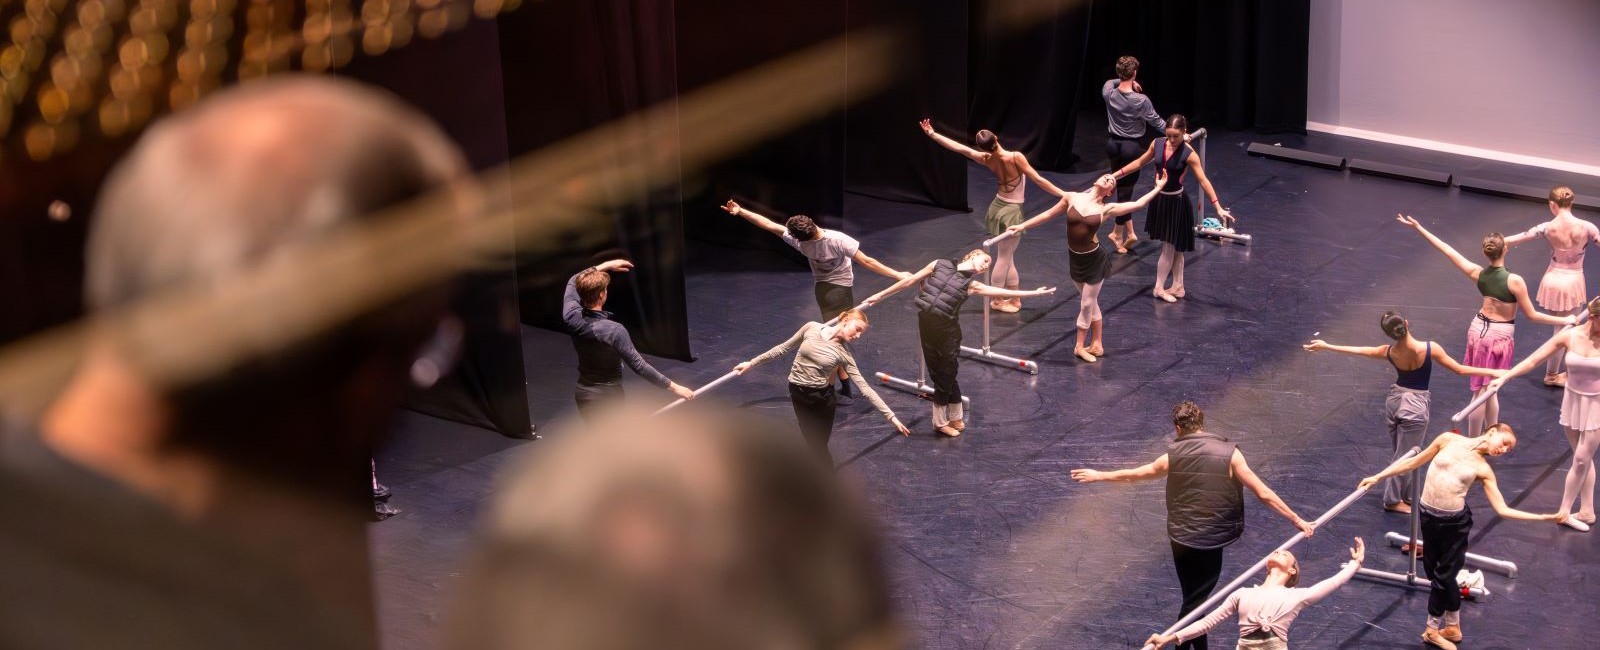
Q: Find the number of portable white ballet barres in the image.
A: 4